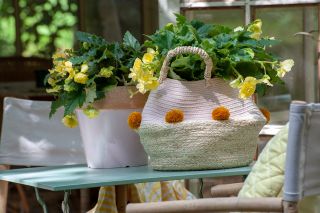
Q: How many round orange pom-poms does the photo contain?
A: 4